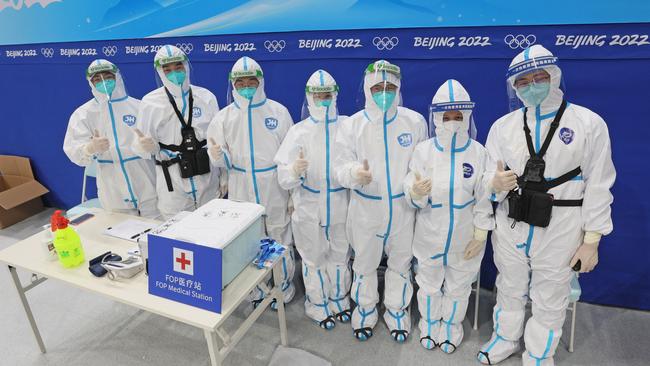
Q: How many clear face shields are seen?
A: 7